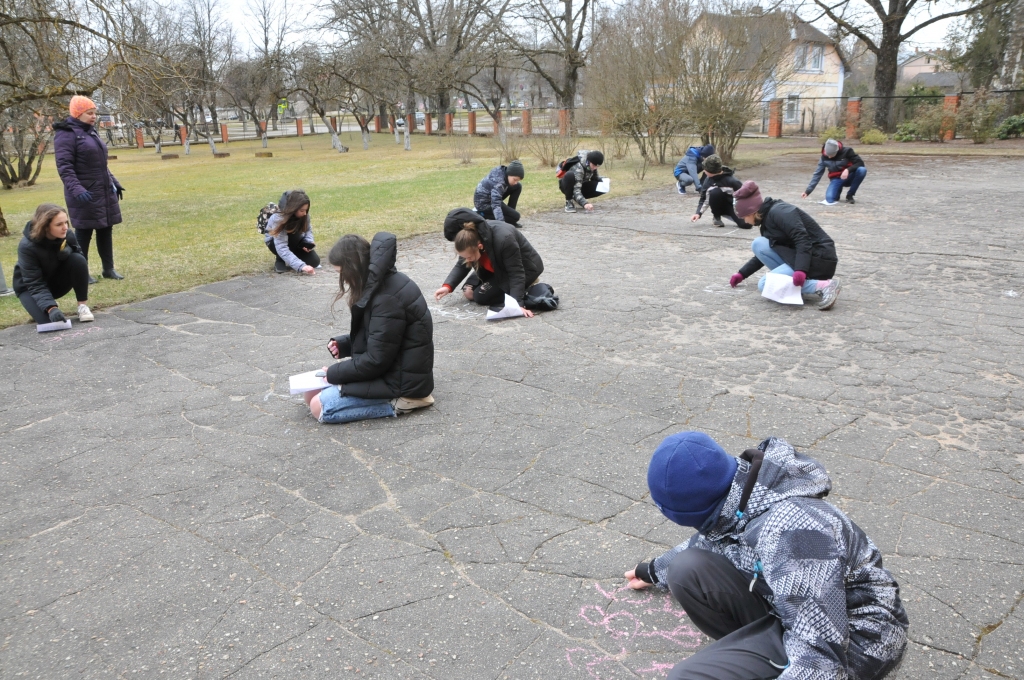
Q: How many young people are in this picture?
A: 11